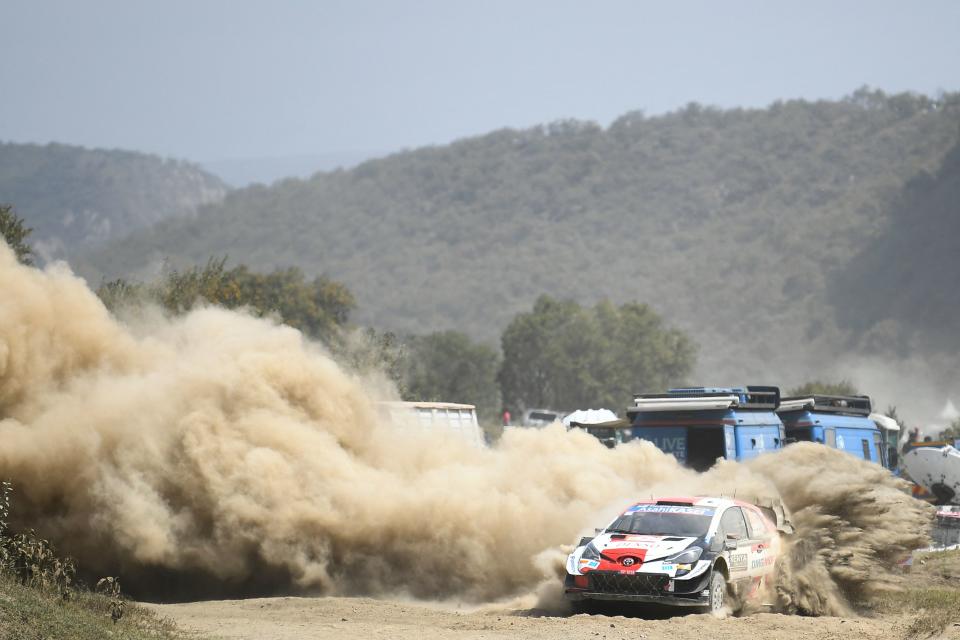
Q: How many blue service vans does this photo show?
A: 2